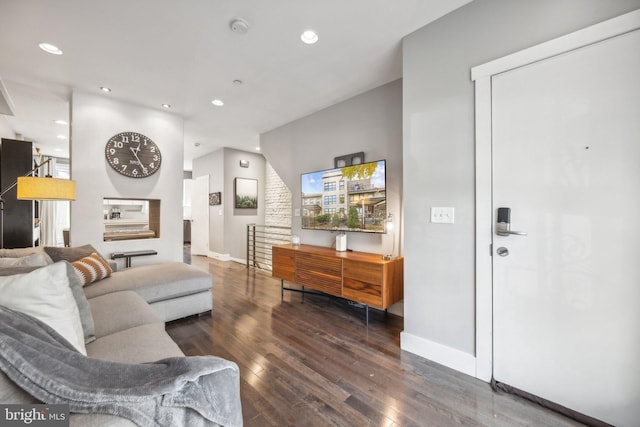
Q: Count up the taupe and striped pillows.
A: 2